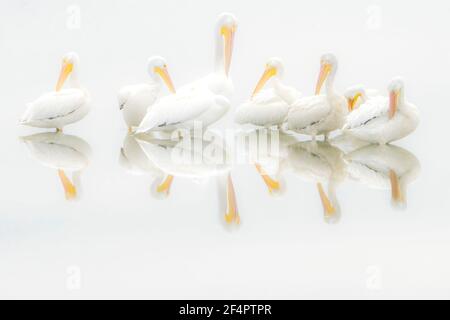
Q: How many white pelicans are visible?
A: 7